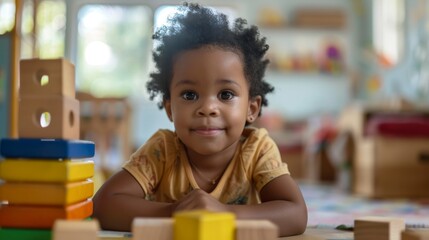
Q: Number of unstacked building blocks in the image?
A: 6